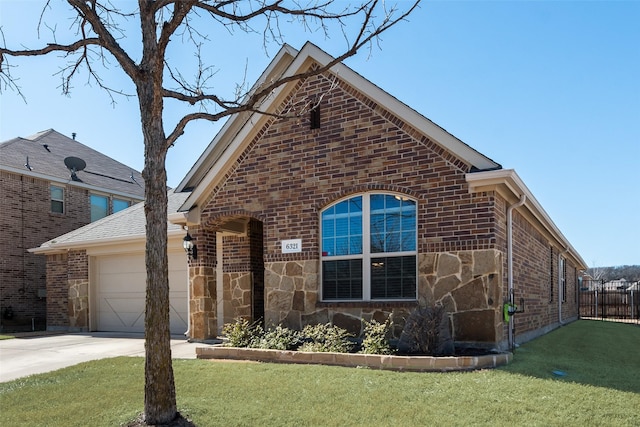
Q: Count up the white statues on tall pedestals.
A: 0